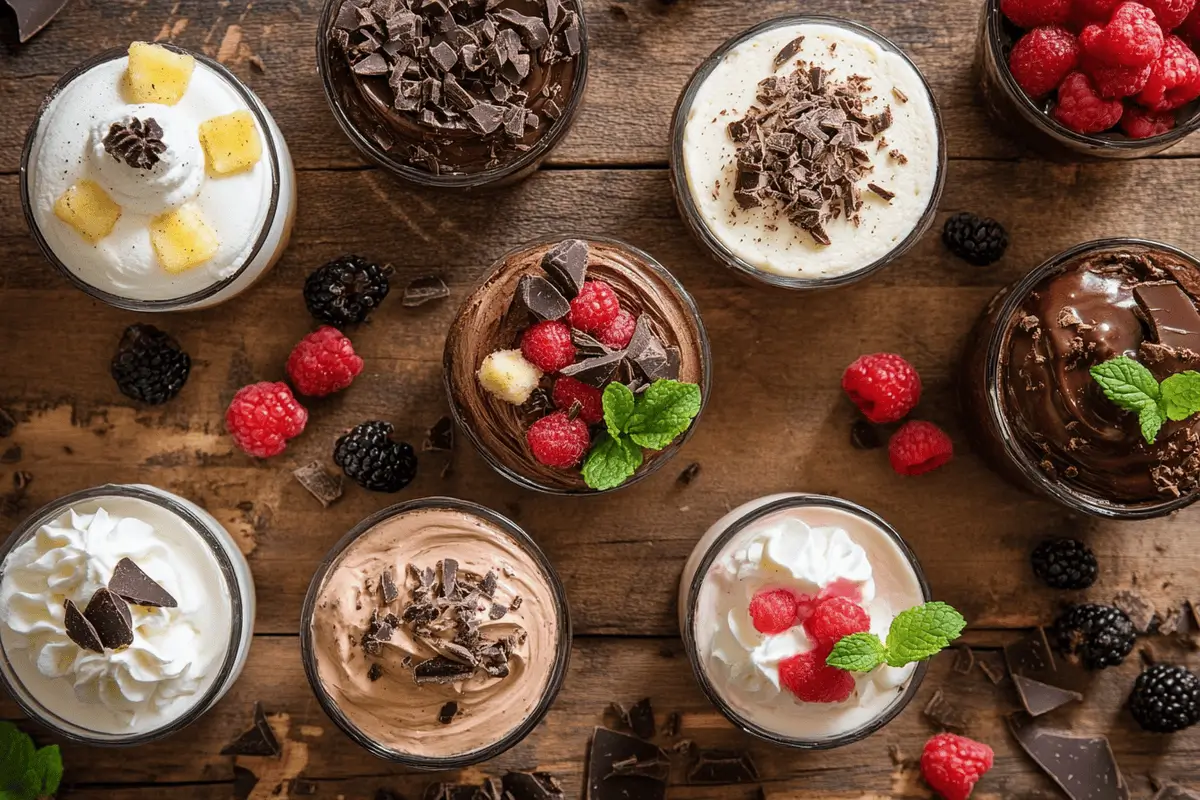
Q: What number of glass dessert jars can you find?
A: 9